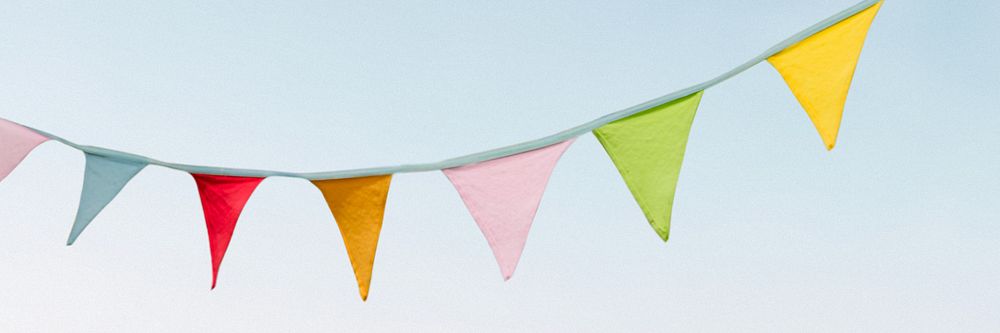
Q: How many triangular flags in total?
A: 7